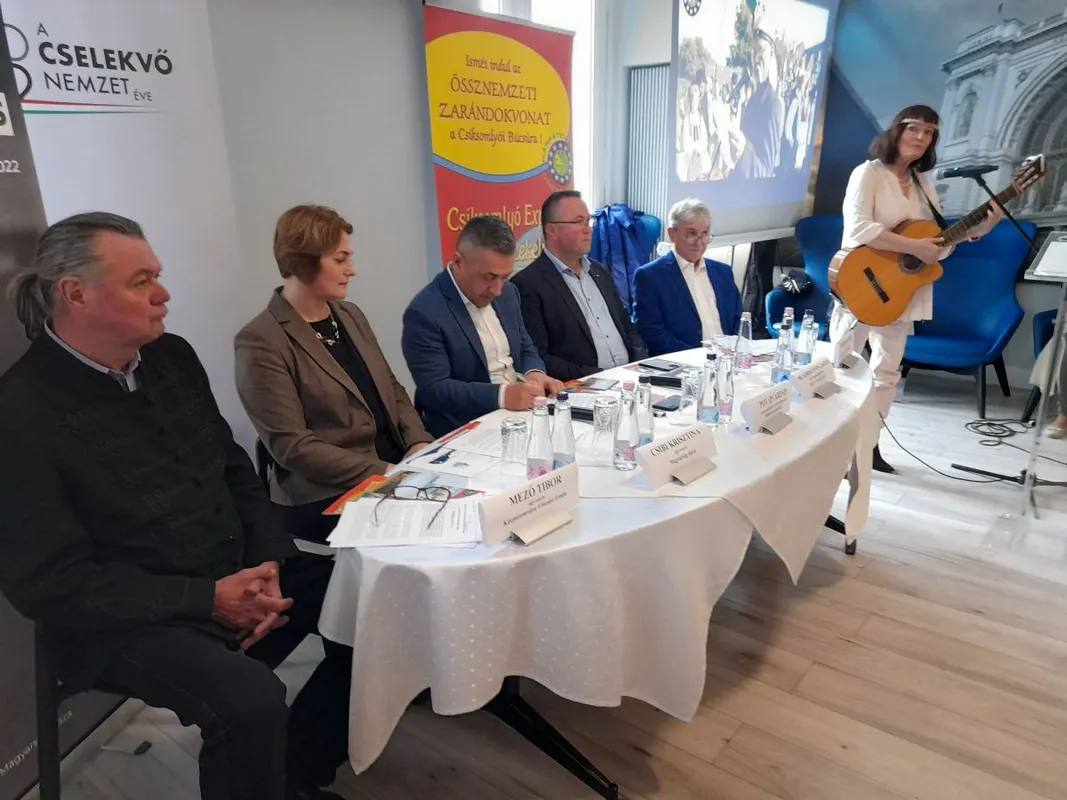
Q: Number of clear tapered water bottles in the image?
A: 10